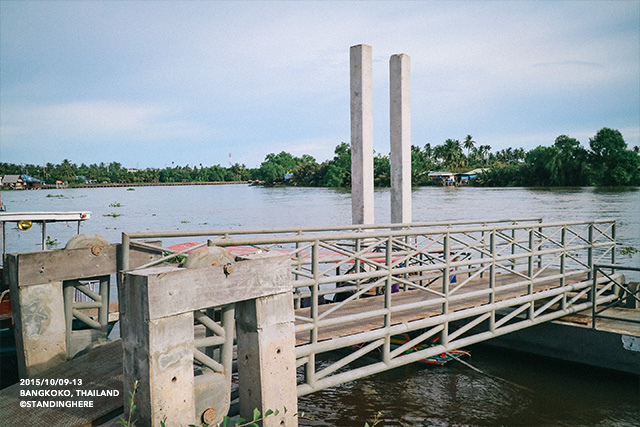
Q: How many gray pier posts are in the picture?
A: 2